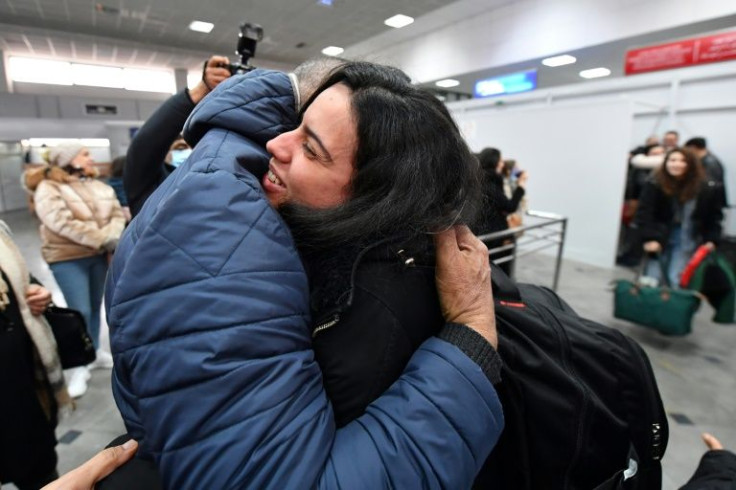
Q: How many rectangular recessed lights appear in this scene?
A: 6